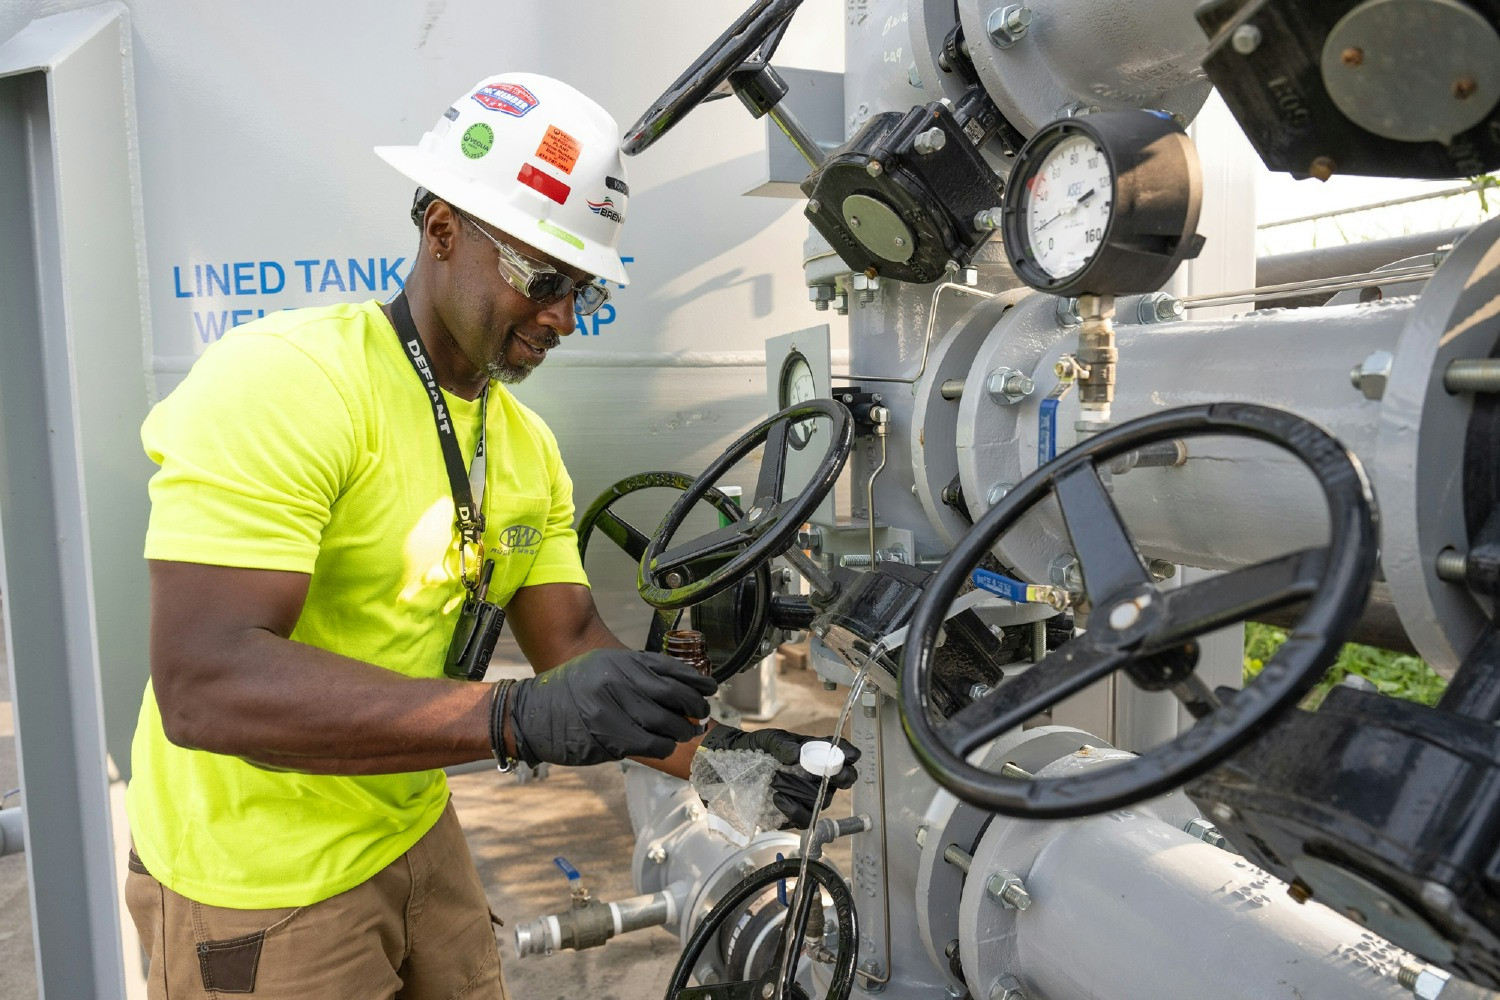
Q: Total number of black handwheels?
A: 5